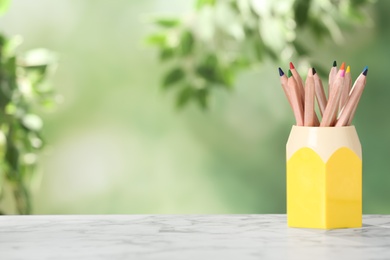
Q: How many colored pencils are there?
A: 11